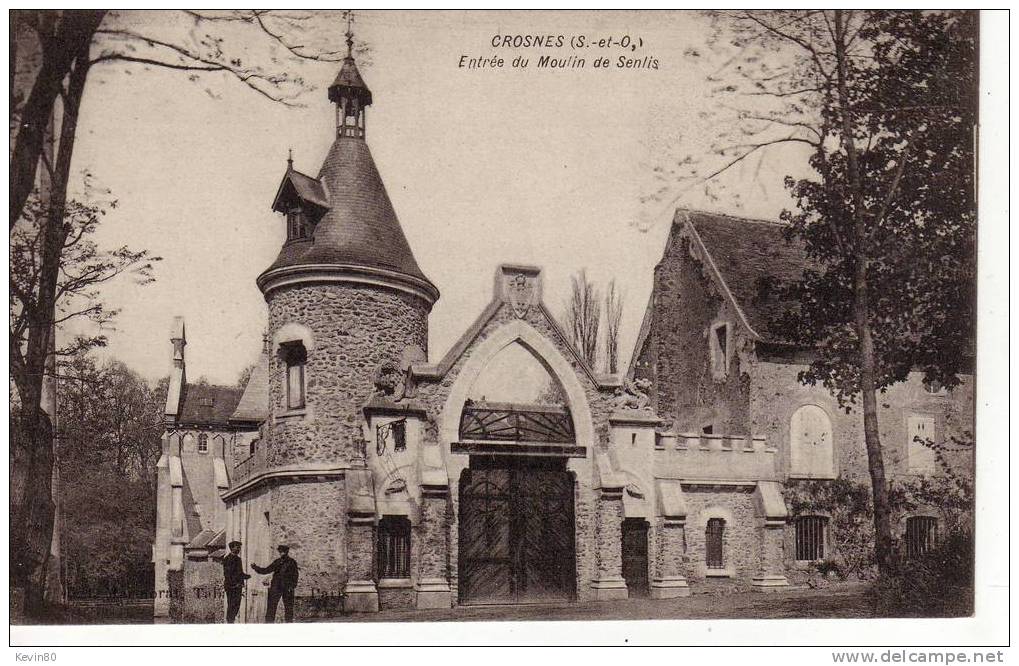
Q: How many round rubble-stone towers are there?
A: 1